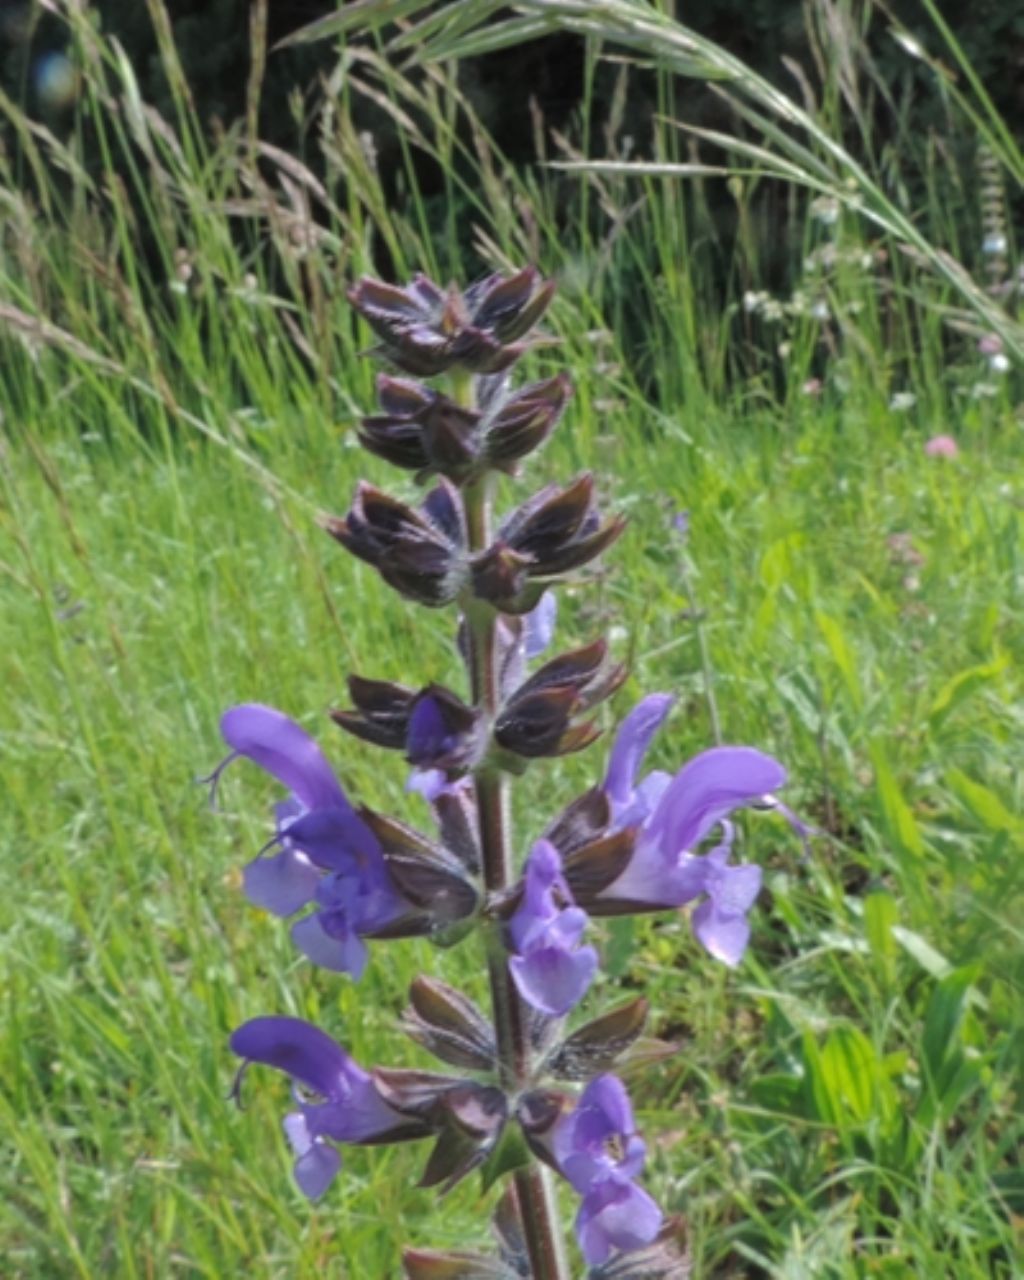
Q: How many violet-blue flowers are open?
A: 7